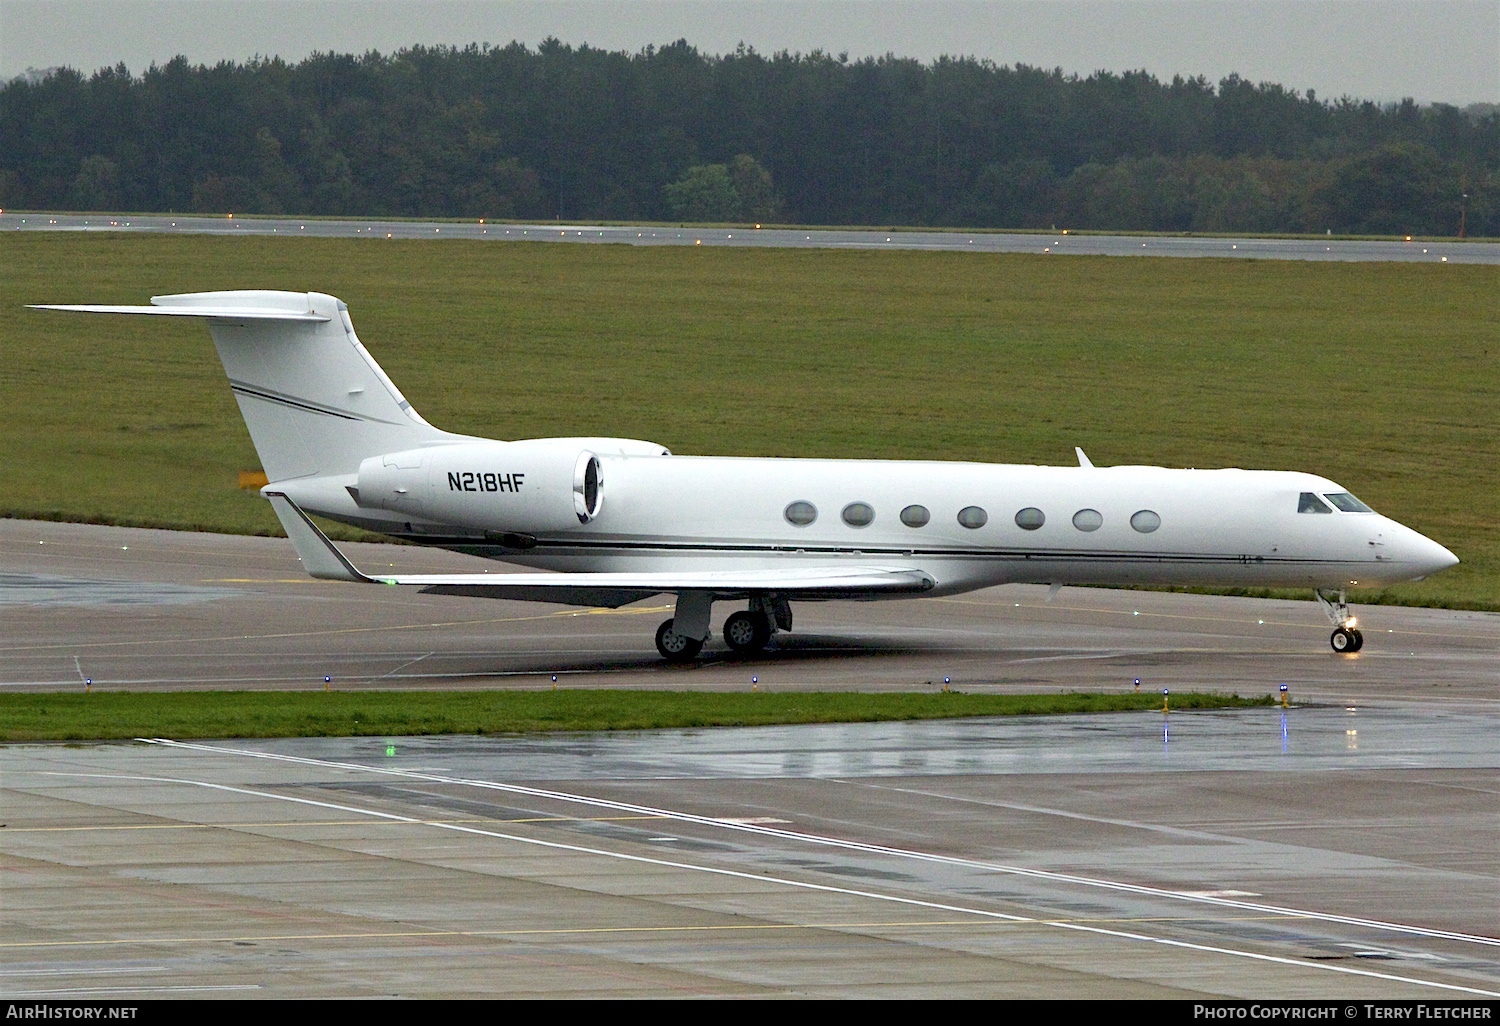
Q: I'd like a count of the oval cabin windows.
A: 7